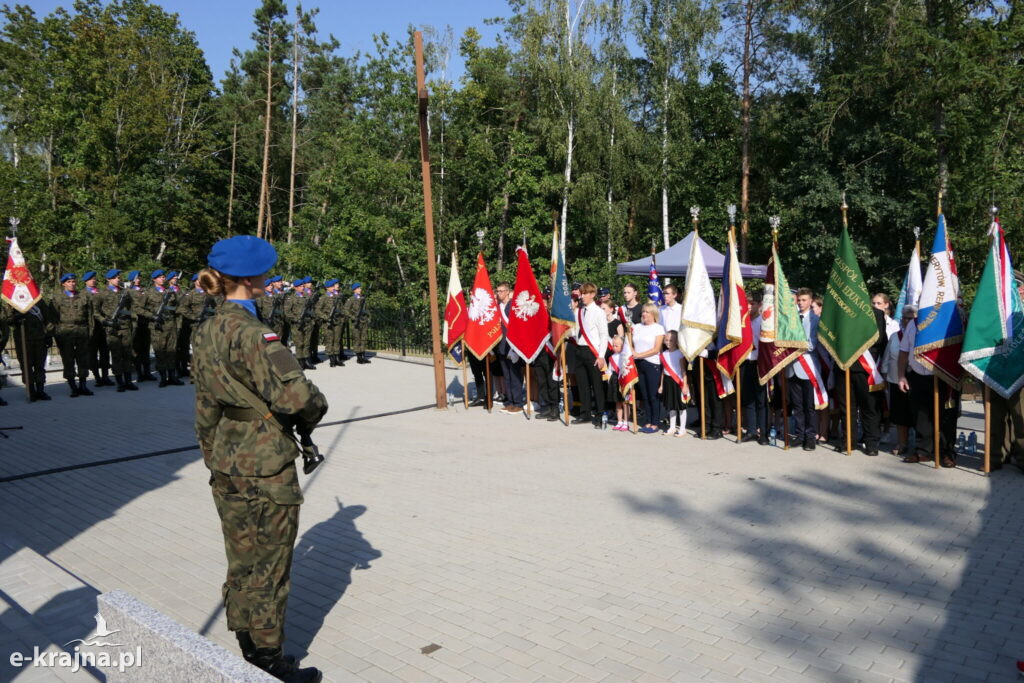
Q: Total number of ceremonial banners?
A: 14